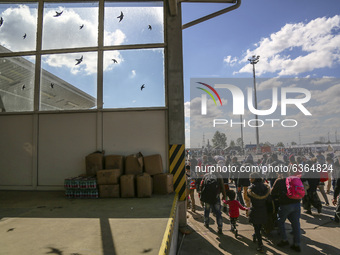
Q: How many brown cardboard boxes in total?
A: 9